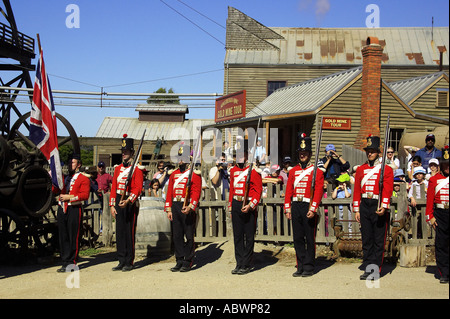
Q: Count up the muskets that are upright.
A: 5